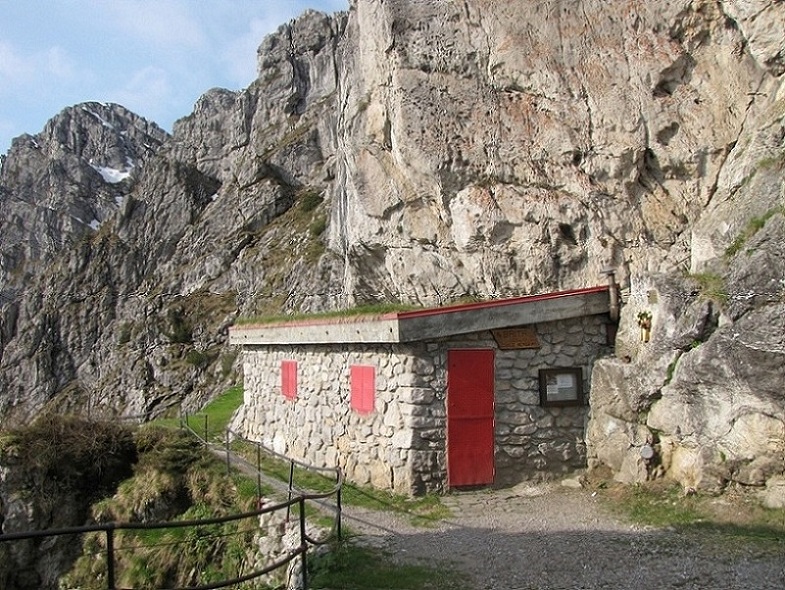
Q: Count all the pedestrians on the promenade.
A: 0